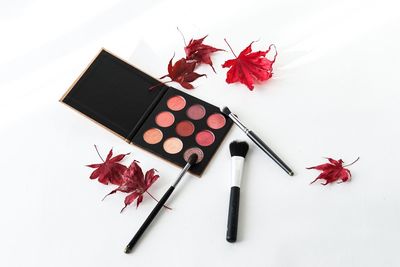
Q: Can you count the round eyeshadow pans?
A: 9